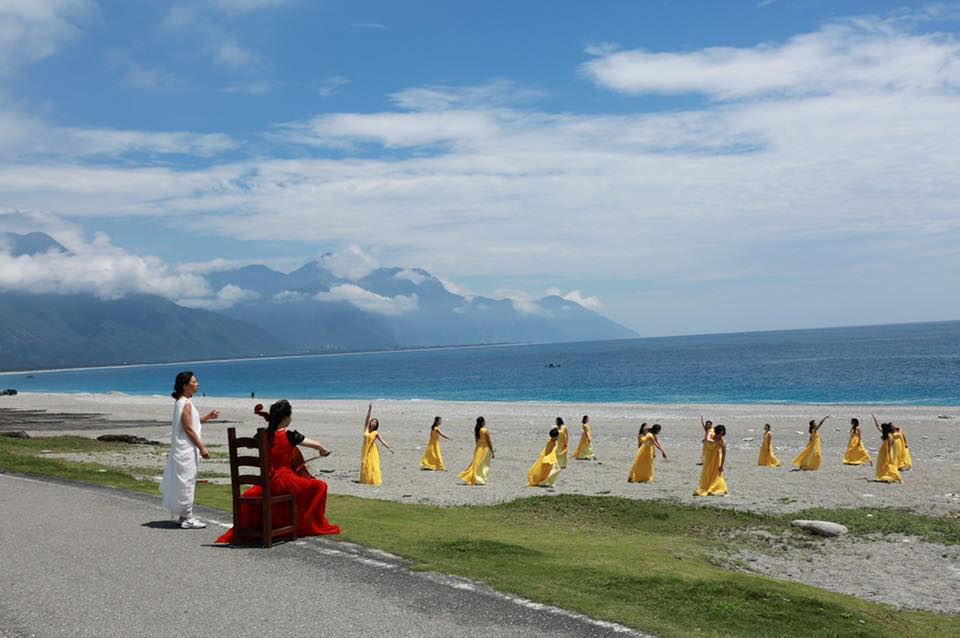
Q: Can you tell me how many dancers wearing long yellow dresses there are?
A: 15